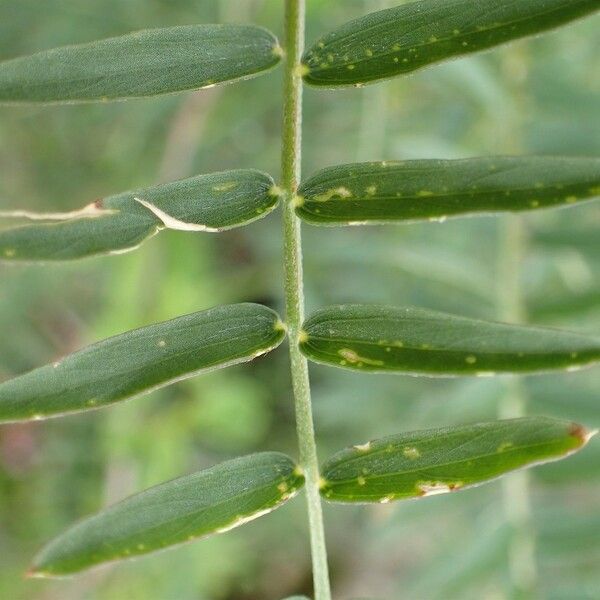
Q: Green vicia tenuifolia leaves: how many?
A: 8